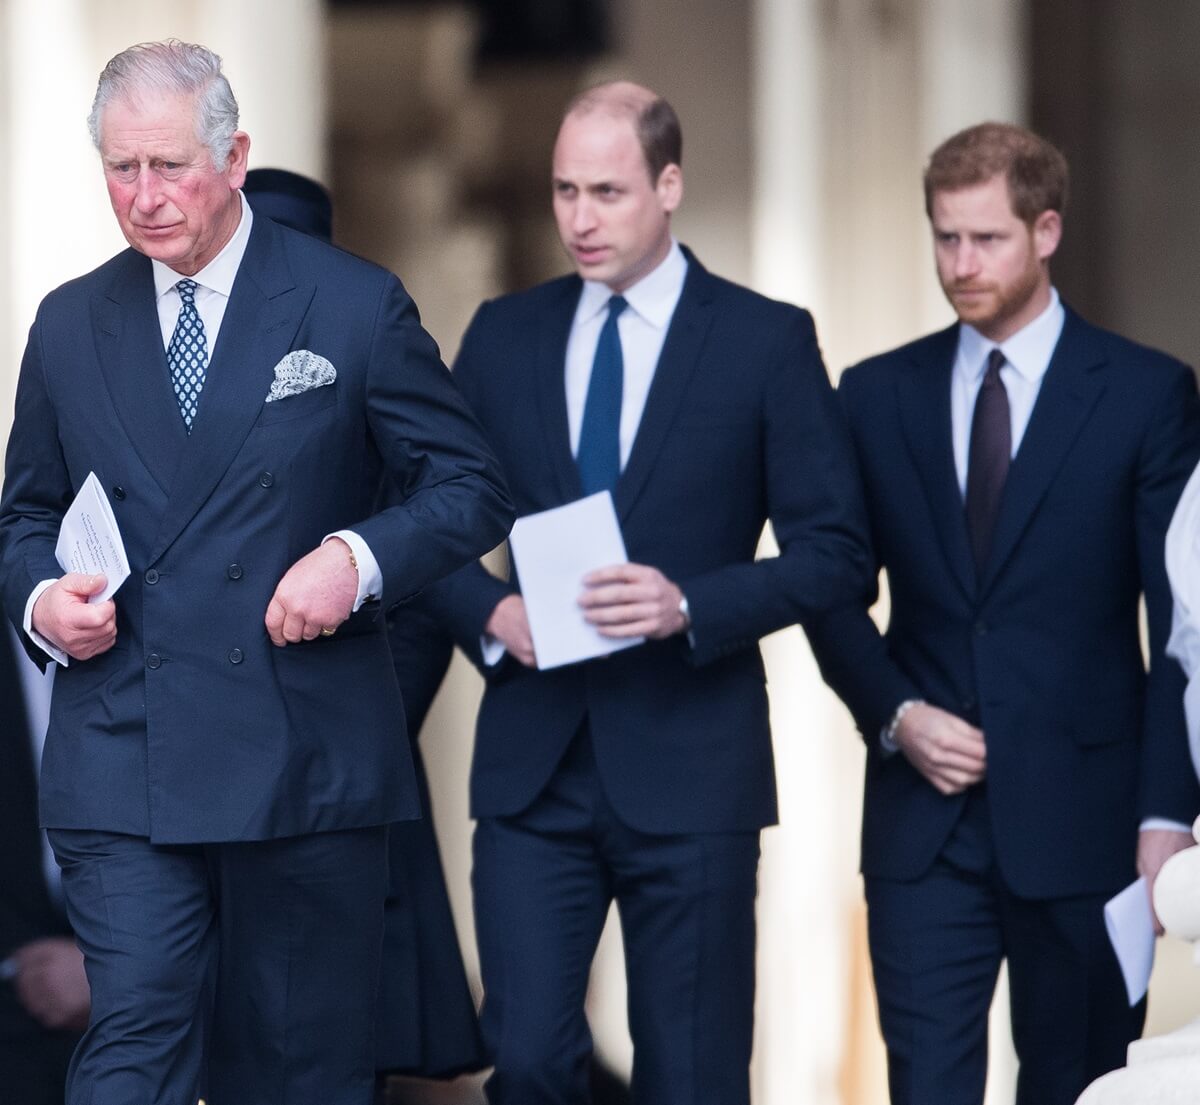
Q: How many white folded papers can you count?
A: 3